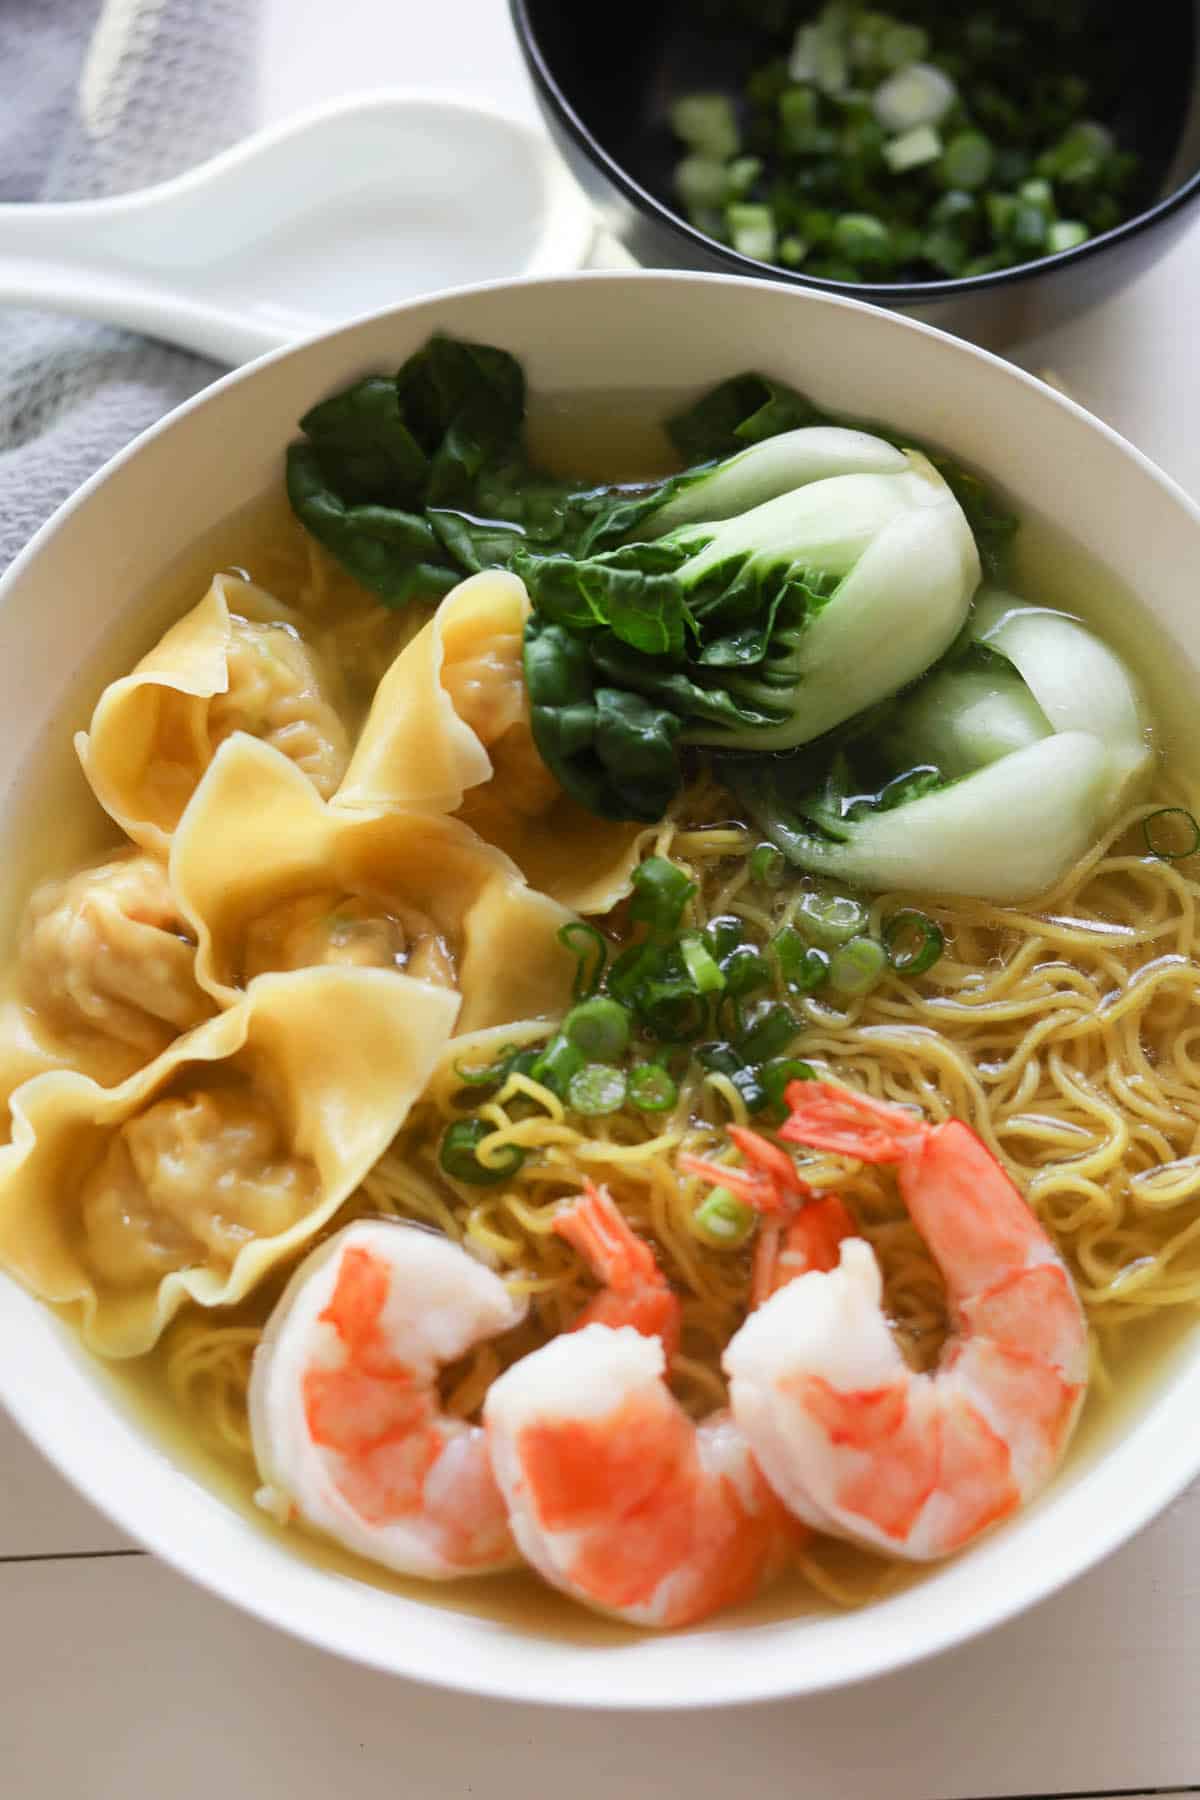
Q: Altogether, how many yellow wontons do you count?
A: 5